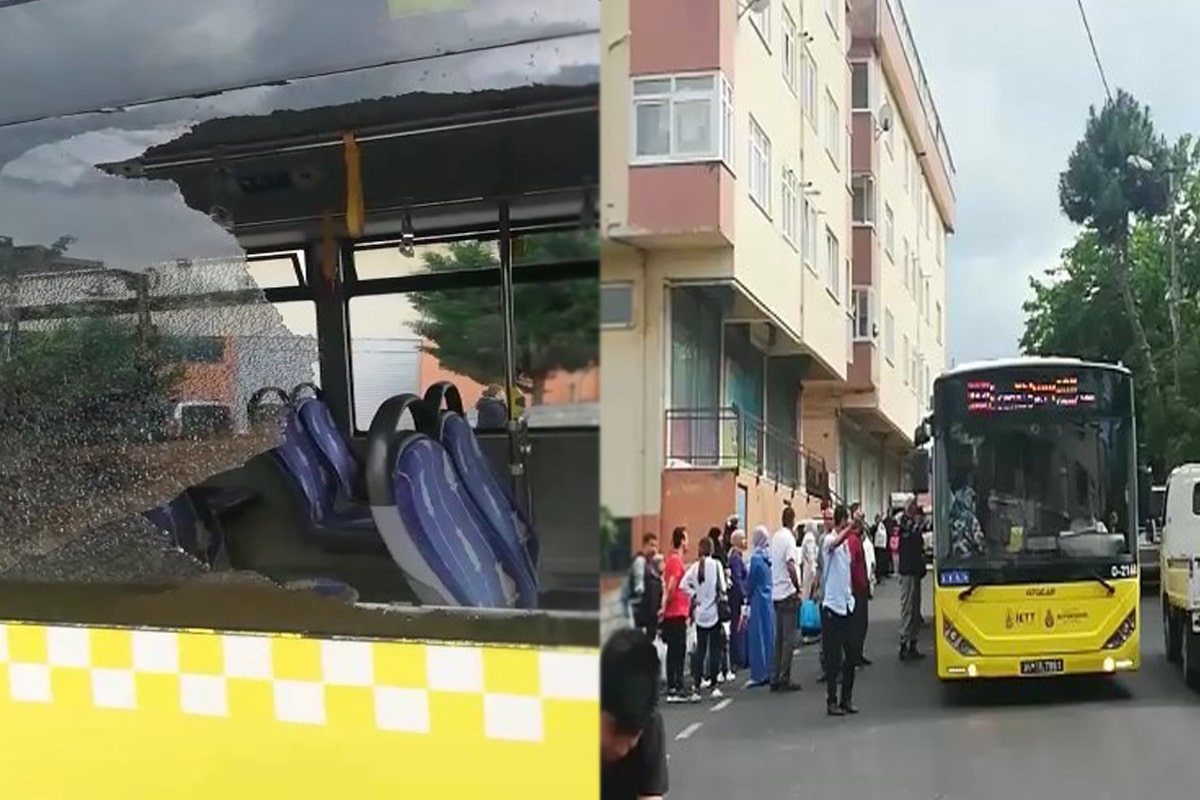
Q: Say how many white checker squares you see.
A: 13